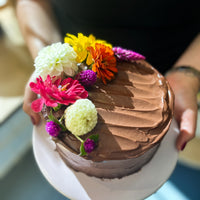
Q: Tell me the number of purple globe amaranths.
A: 3